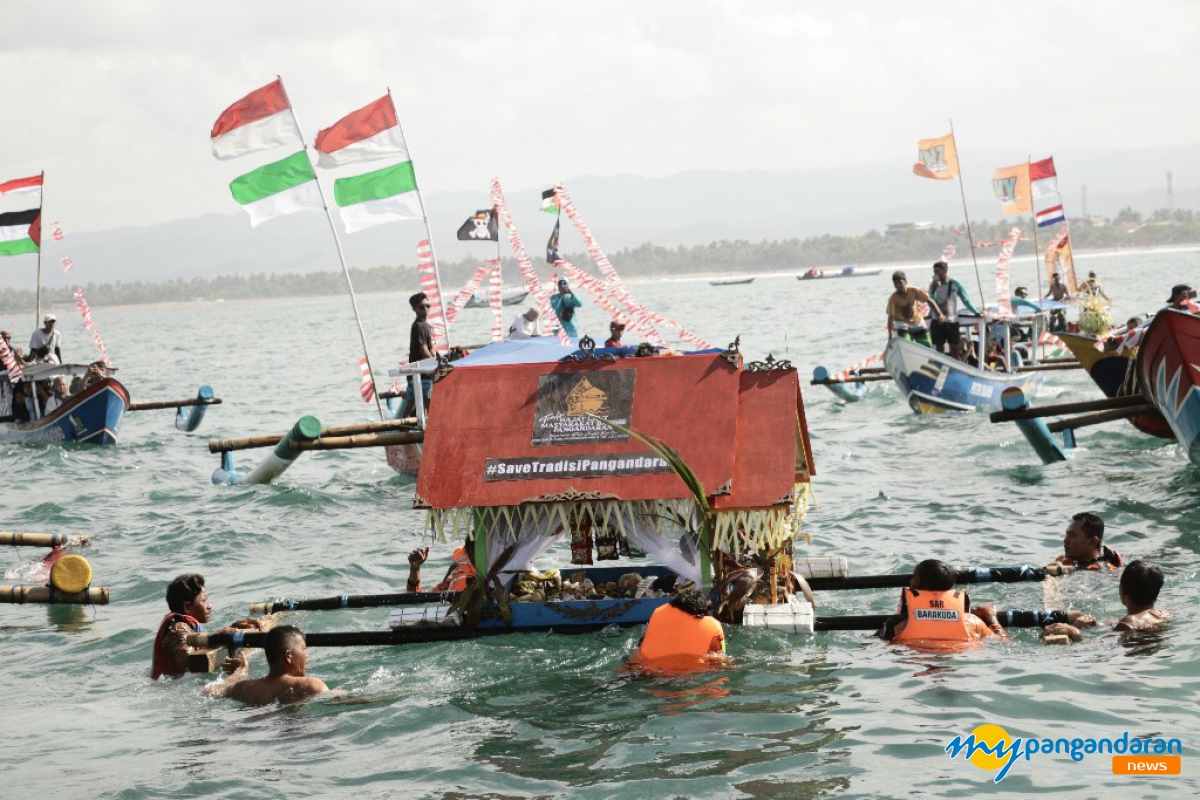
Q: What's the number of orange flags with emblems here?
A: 2